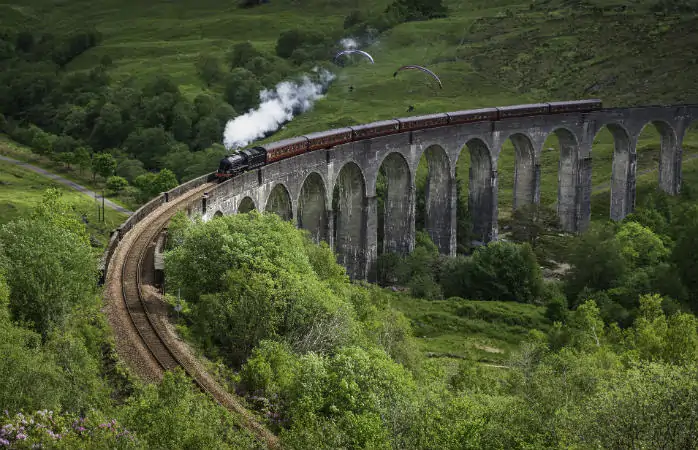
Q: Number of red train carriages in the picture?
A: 7